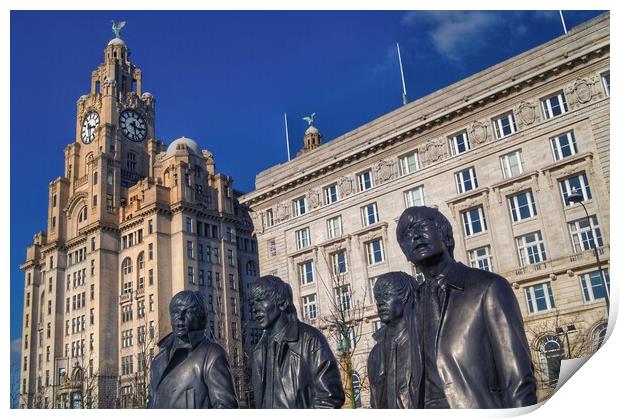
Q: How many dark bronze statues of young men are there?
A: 4